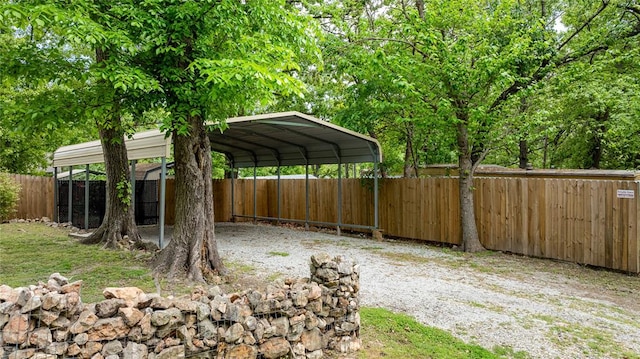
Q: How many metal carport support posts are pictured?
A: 11